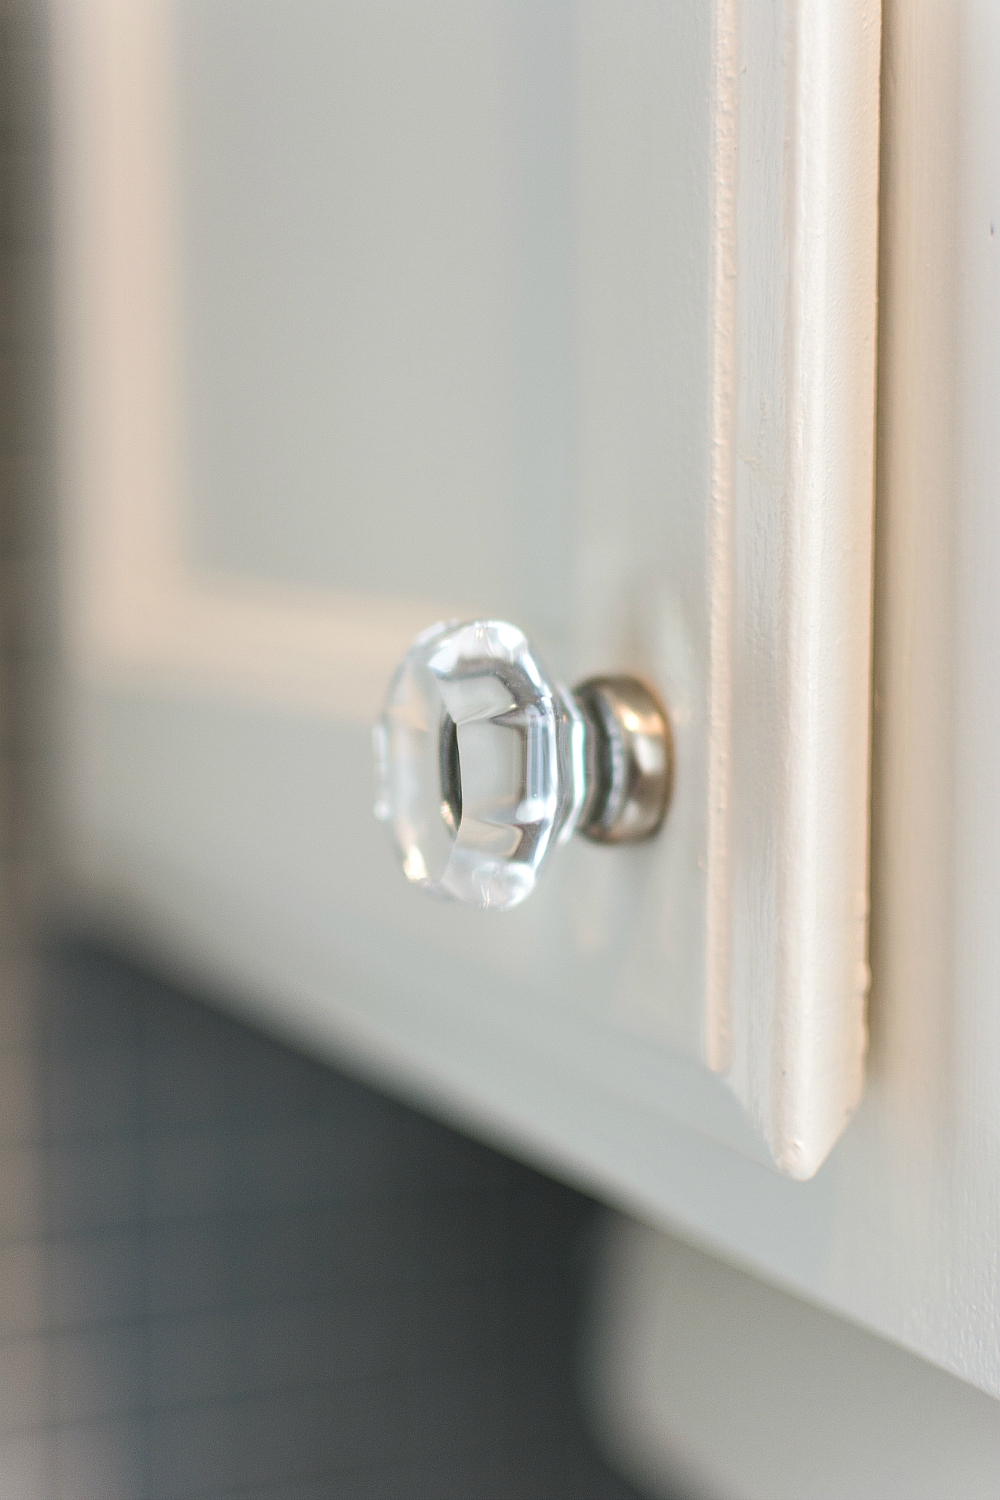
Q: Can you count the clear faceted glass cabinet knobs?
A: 1